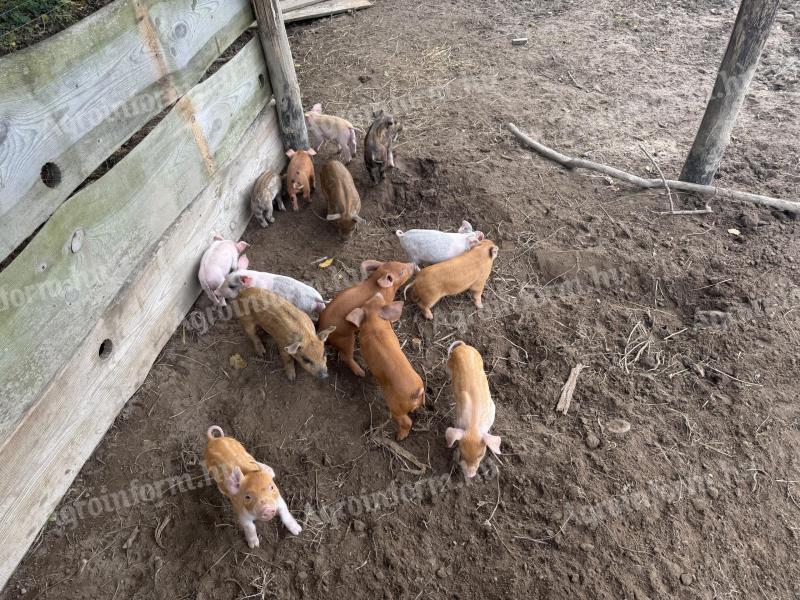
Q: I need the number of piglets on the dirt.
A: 14